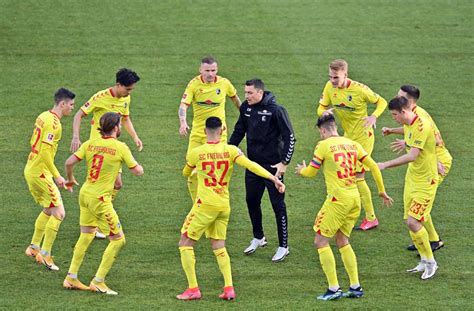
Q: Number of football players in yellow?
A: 9